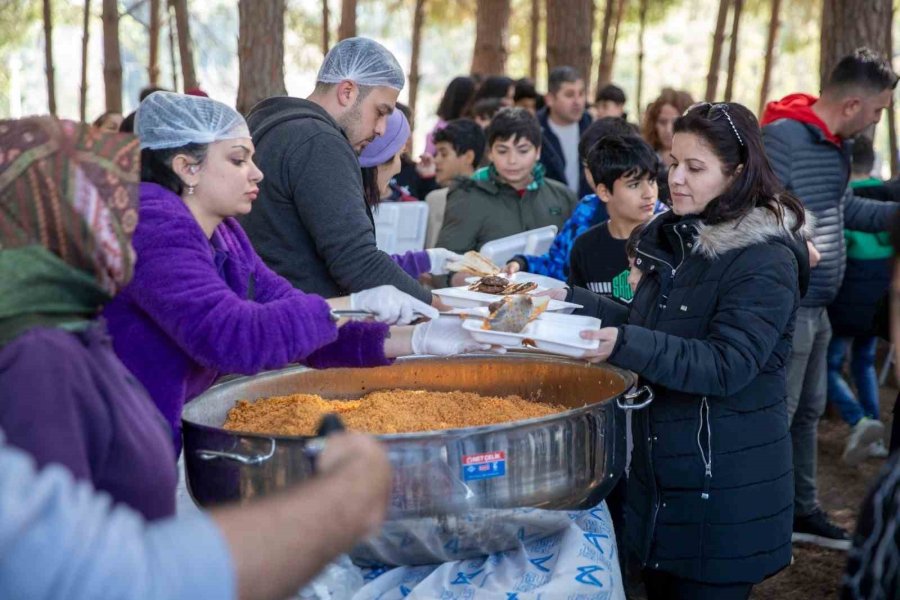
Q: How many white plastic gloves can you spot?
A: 3